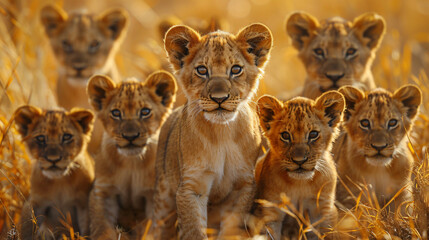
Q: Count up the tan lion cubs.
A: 7